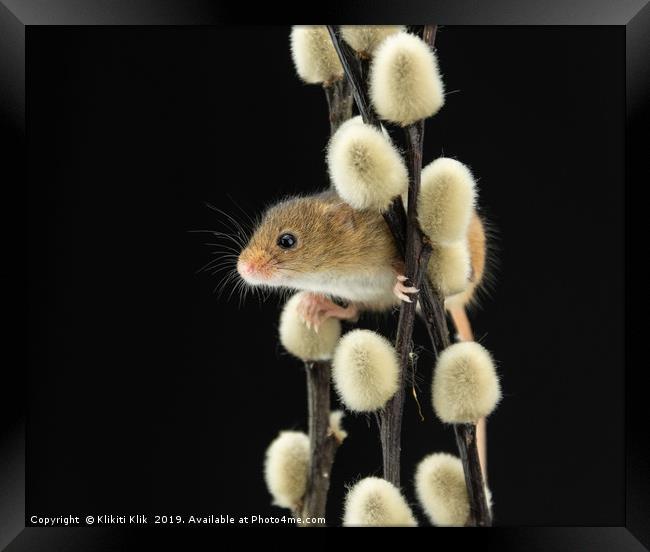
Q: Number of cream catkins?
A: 12